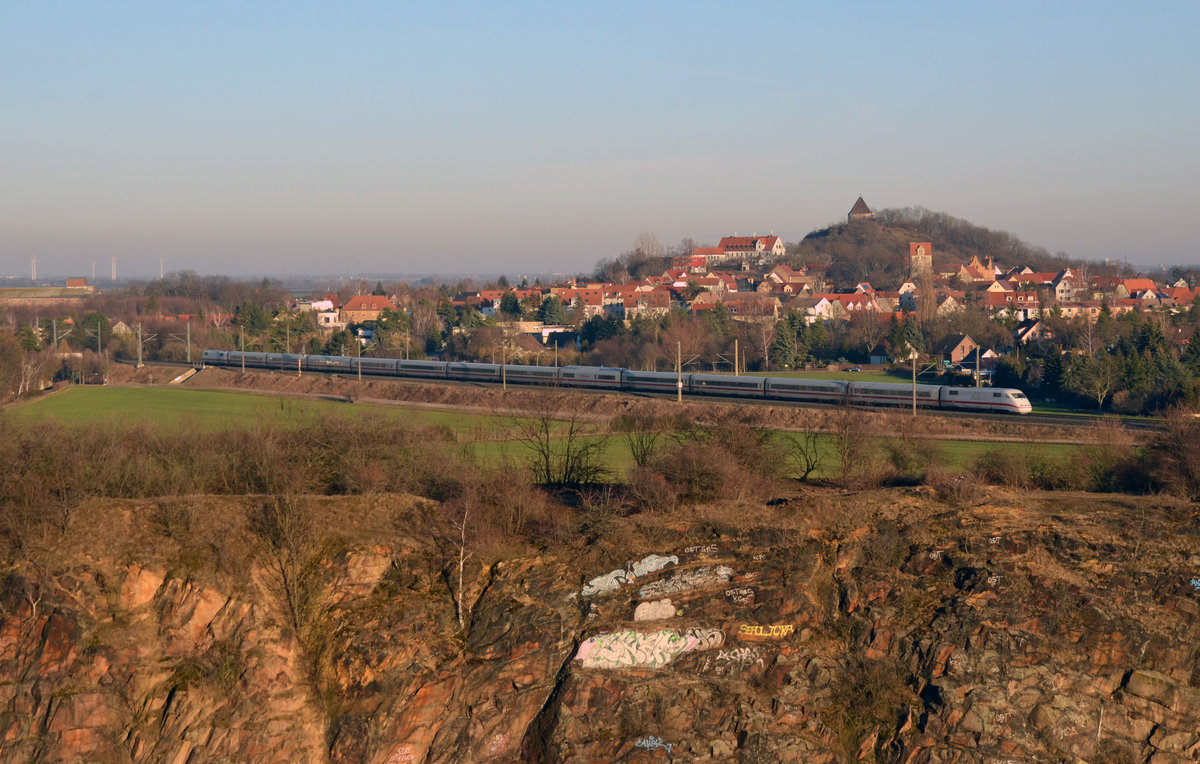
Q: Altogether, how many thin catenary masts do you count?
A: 15